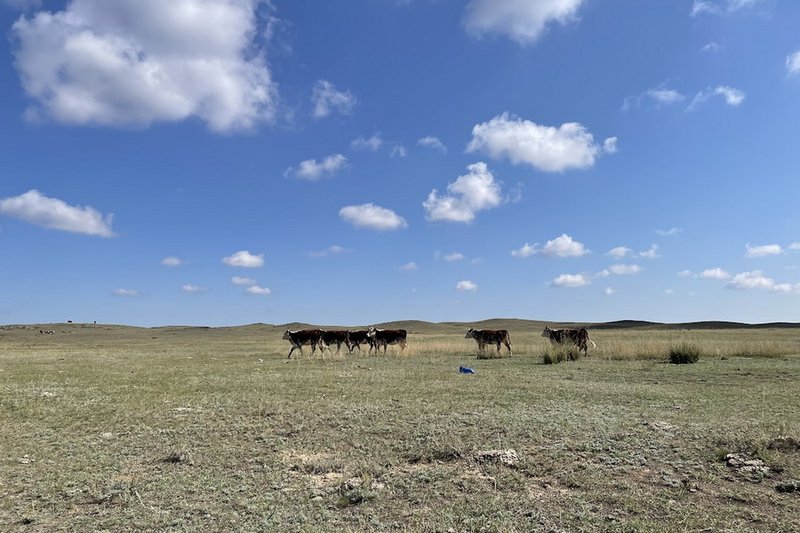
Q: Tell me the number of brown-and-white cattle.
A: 6